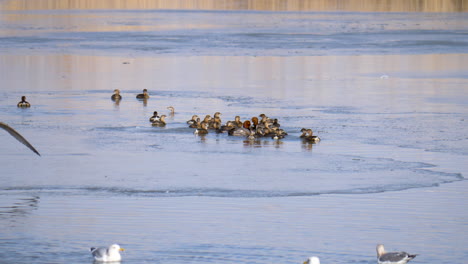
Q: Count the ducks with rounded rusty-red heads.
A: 2